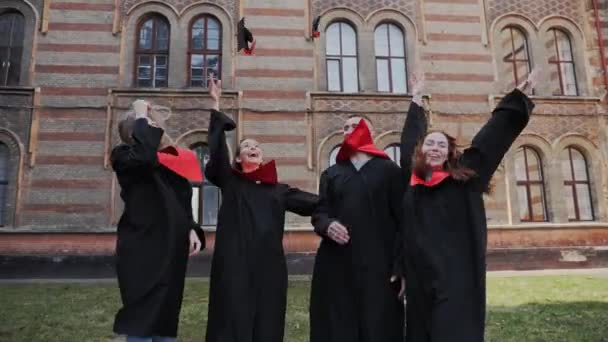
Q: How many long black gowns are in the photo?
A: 4